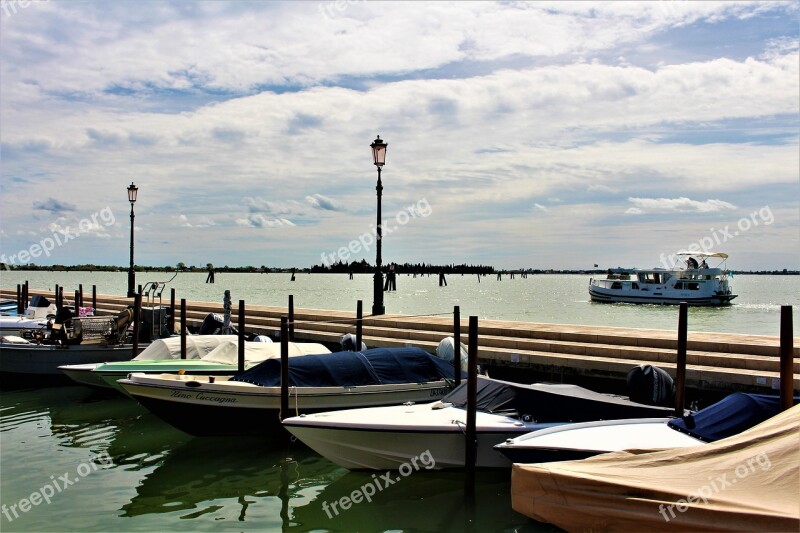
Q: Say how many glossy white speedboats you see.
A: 2